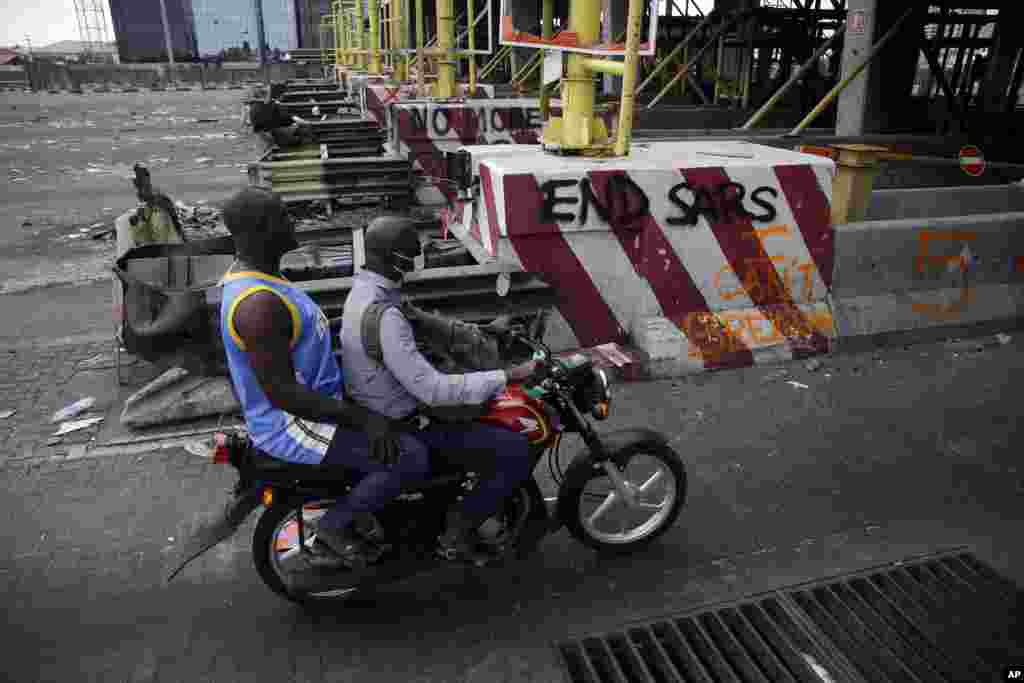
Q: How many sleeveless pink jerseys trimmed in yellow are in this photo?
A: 0